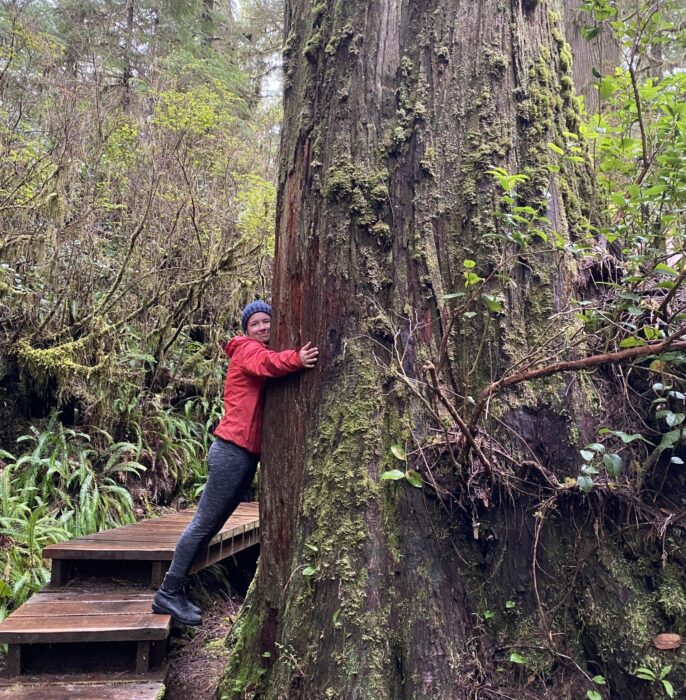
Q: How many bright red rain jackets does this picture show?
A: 1